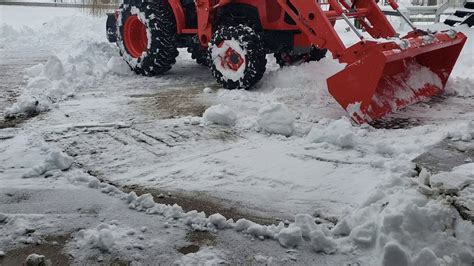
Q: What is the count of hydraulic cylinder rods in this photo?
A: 2